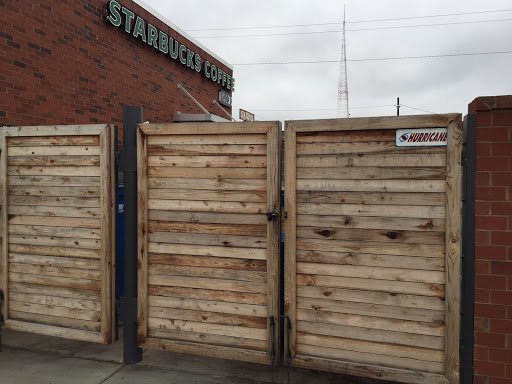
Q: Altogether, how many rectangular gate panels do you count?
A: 3